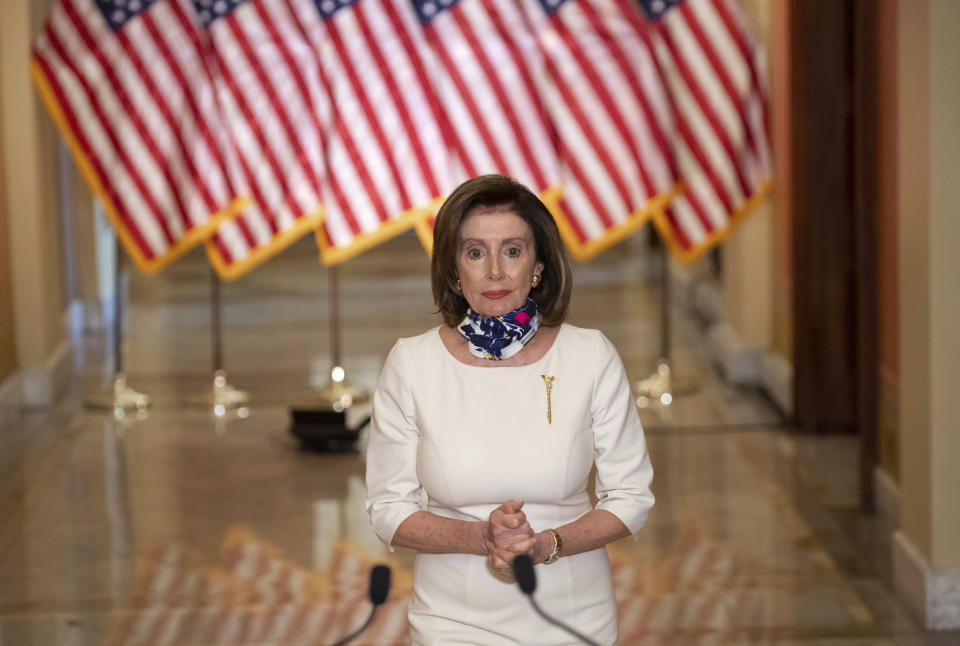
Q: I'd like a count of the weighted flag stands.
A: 4